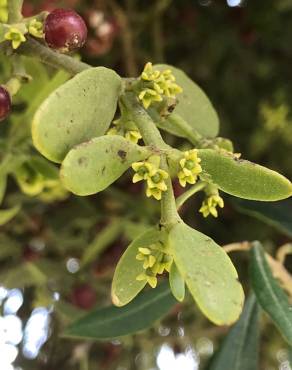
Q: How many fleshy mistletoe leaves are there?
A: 7